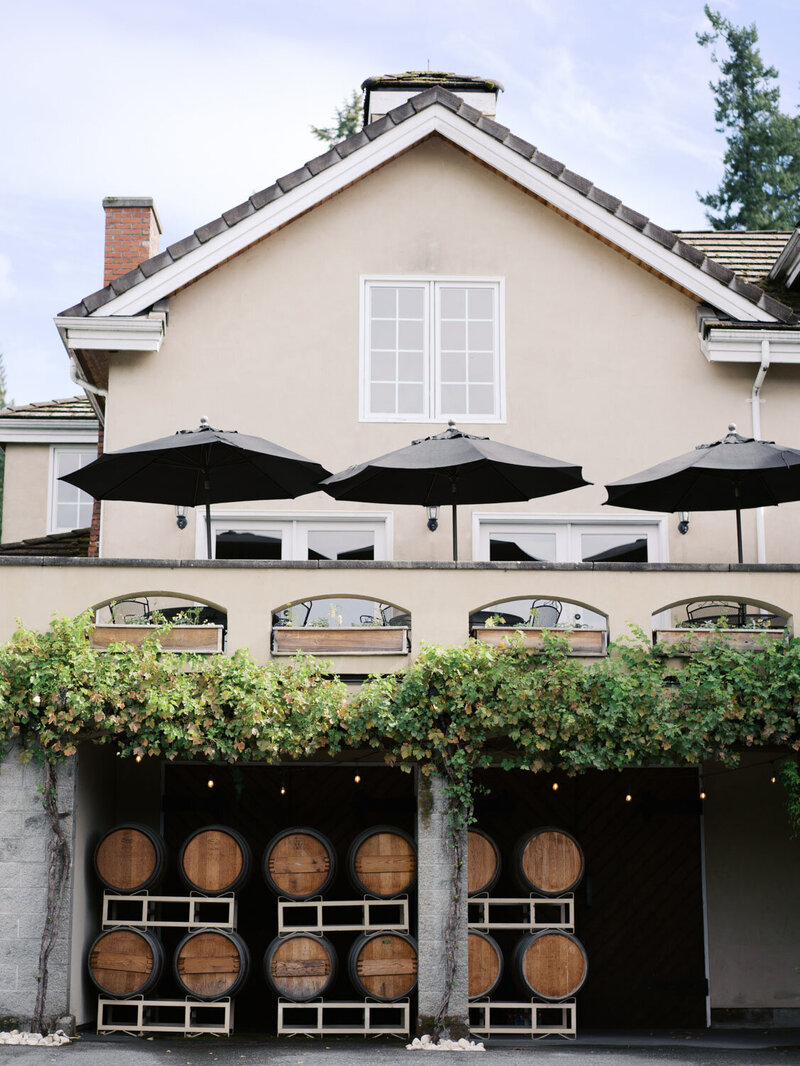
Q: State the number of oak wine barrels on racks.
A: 12